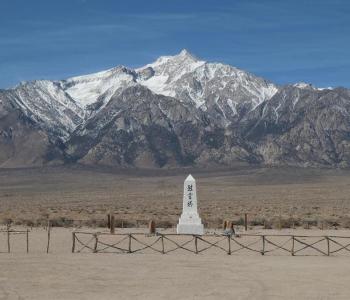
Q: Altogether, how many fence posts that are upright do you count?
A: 12